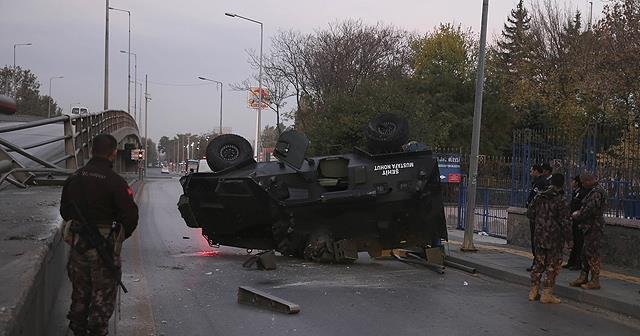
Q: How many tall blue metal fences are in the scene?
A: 1